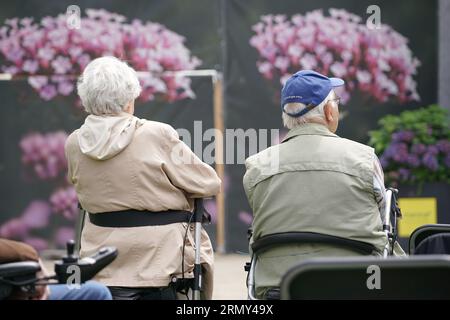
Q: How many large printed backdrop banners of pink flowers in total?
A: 2